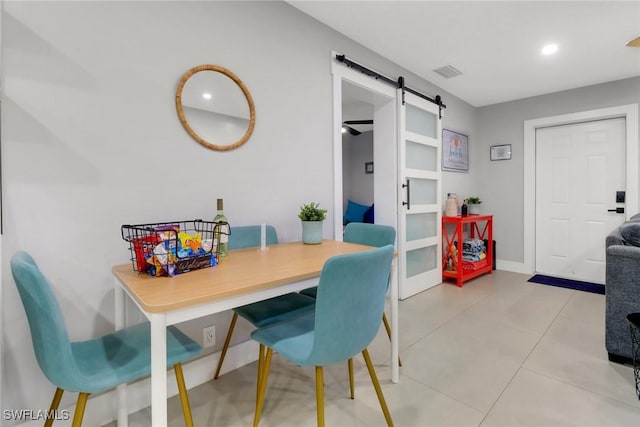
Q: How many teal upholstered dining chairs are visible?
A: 4